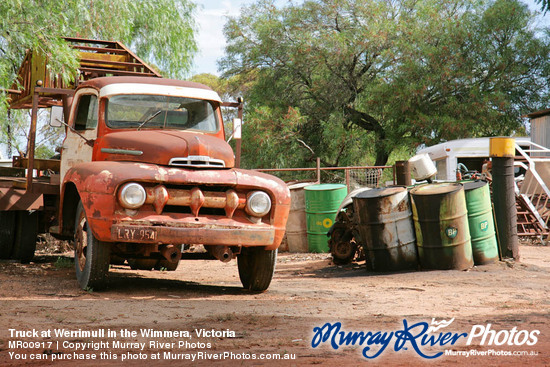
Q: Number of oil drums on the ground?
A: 5